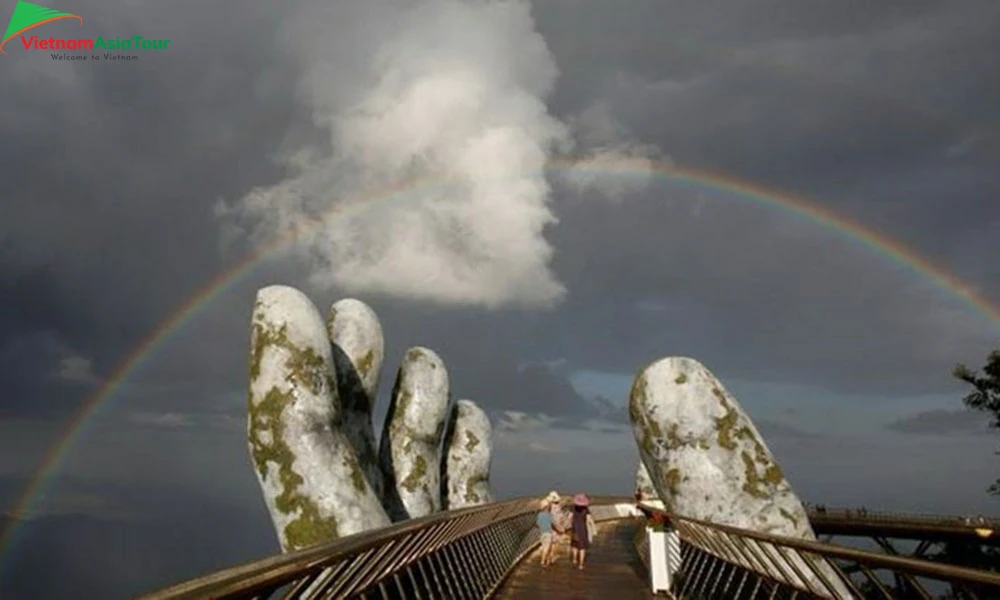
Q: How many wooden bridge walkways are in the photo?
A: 1